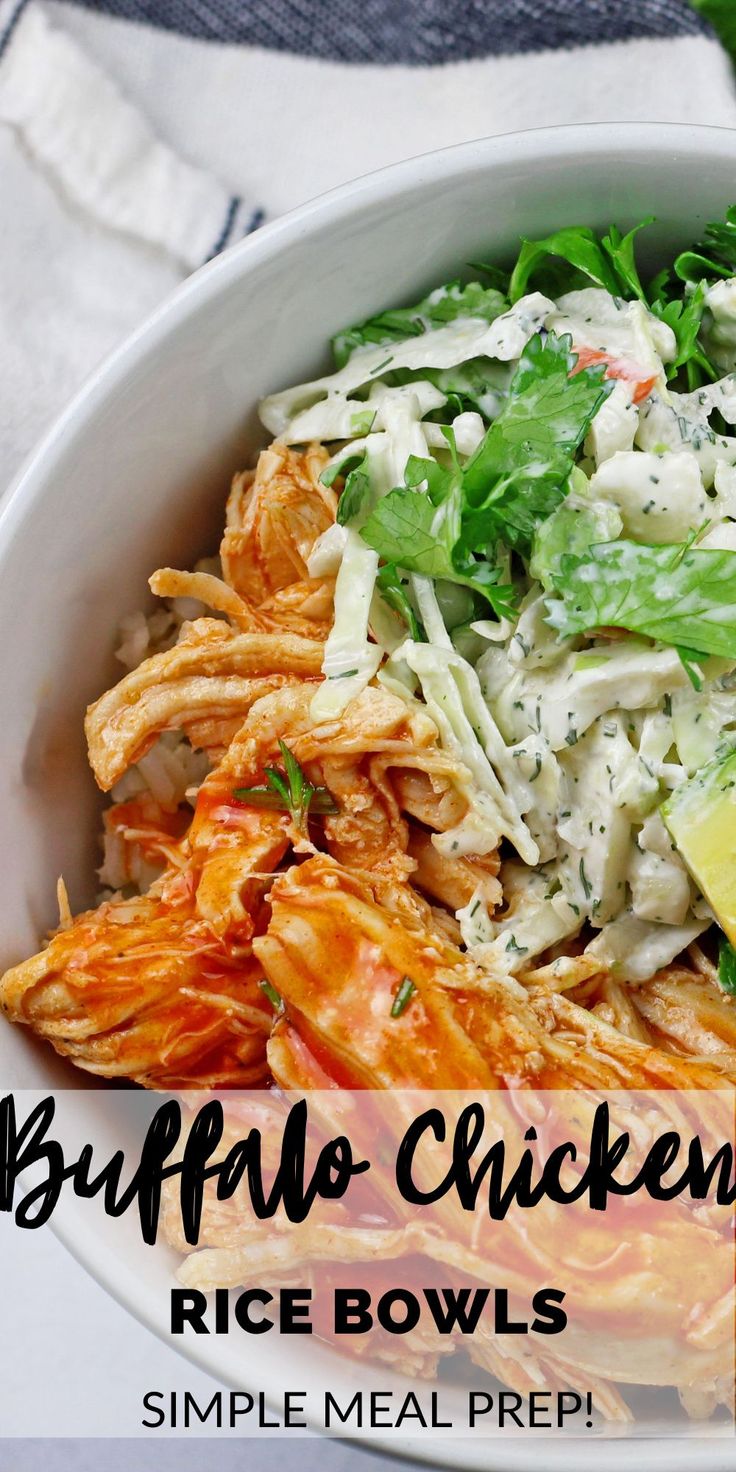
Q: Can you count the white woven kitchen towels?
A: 1